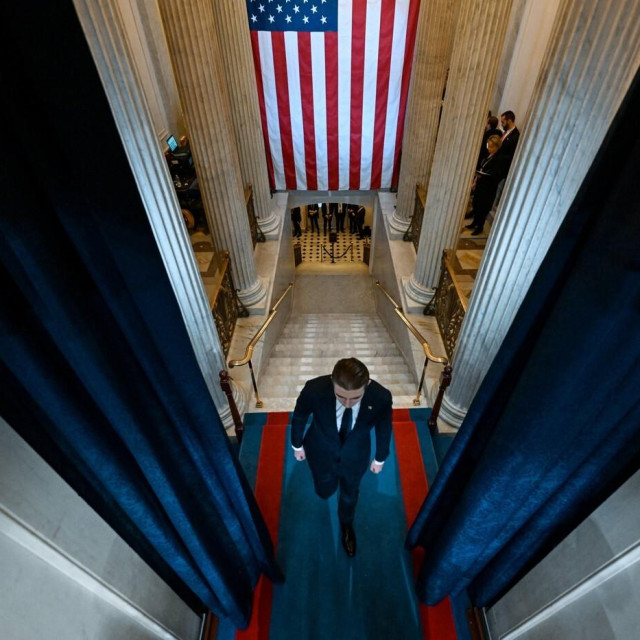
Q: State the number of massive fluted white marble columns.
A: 6